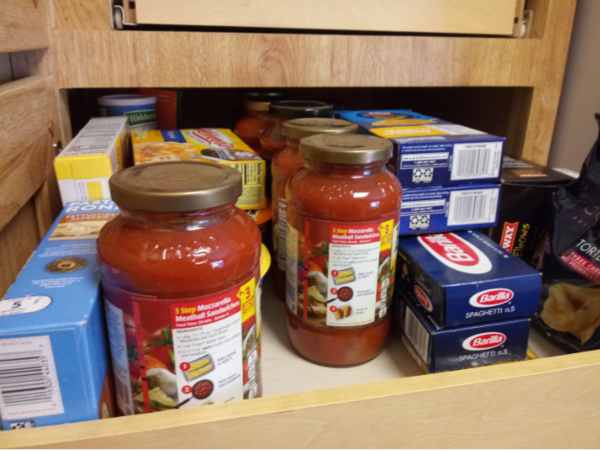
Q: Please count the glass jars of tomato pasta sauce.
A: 5